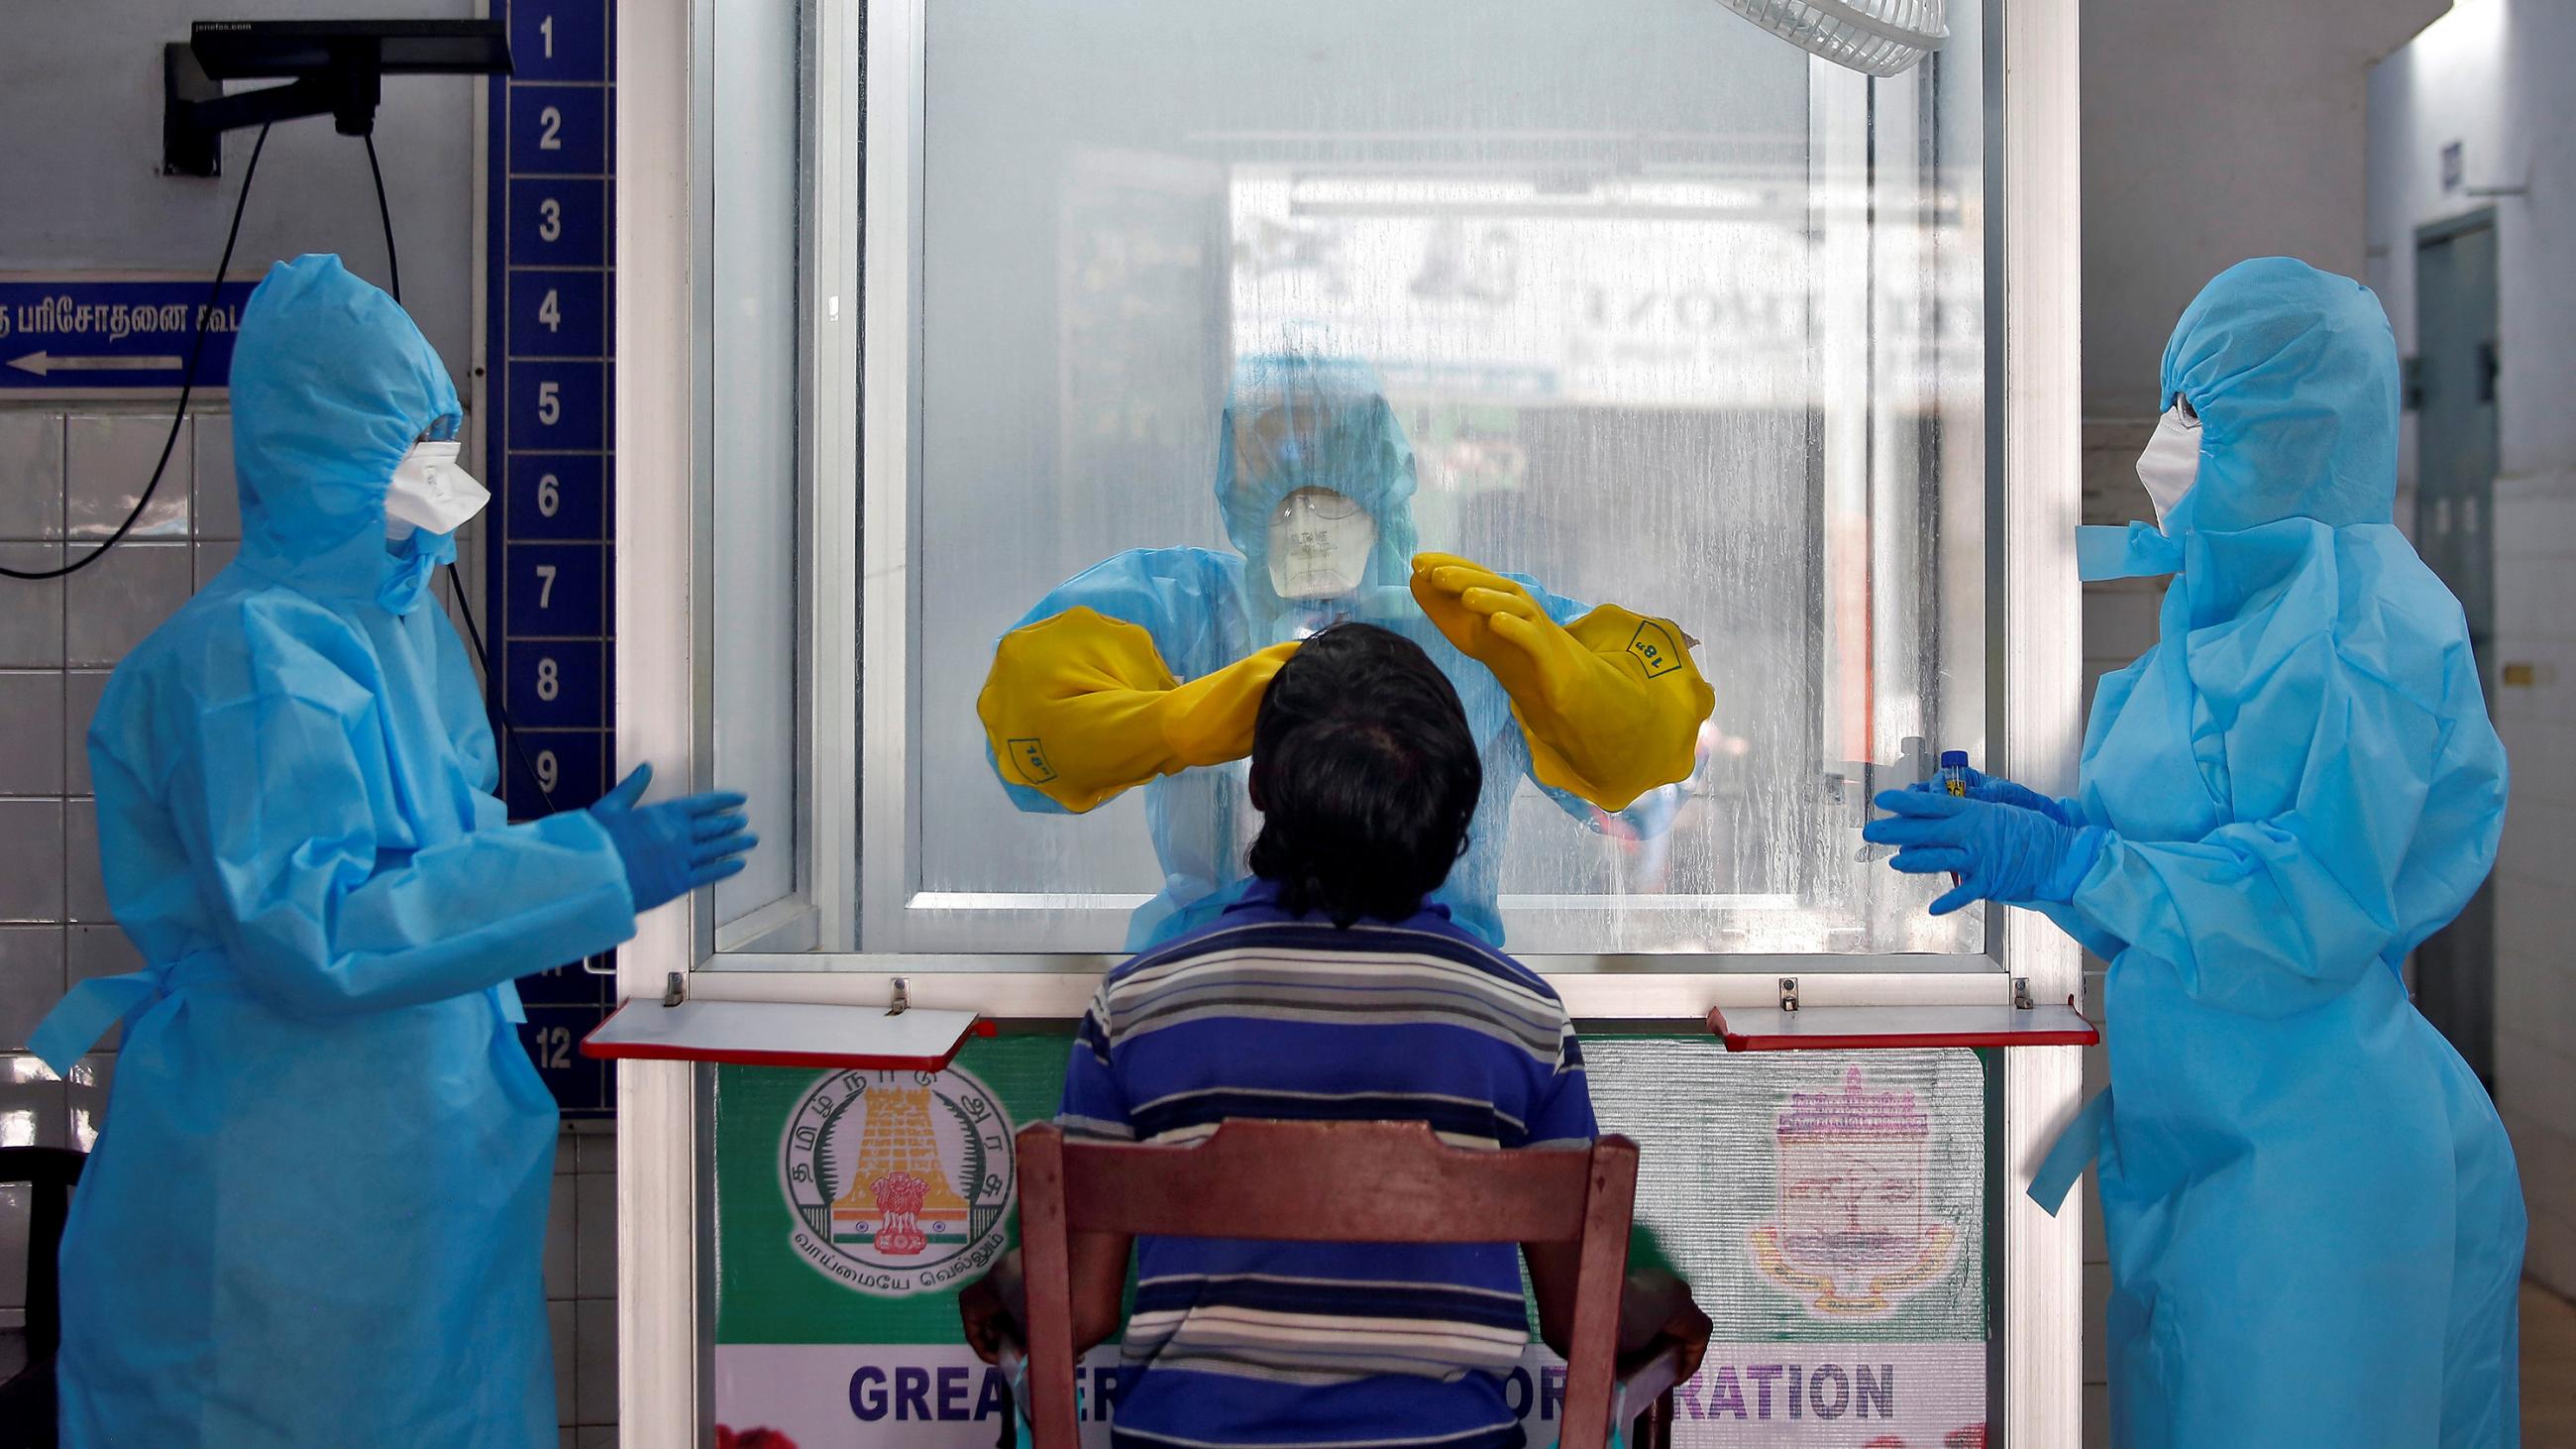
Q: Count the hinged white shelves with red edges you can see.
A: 2